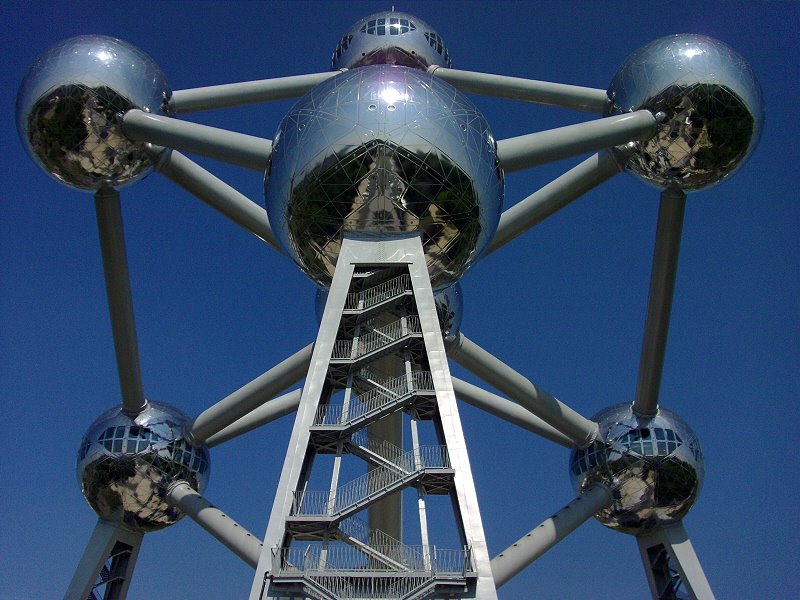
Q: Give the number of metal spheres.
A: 7